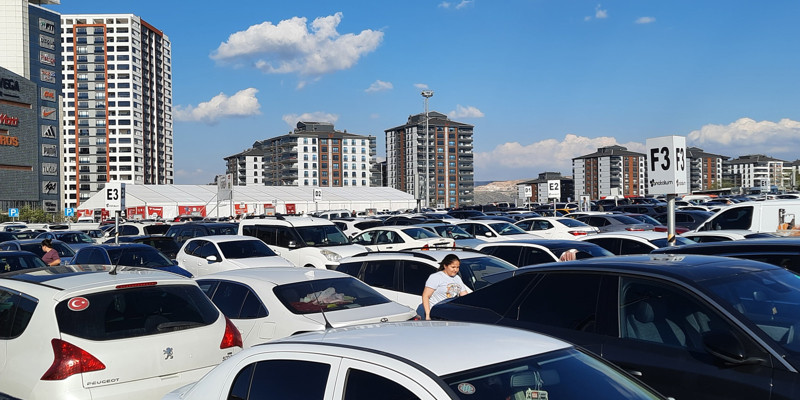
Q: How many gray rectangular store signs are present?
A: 11